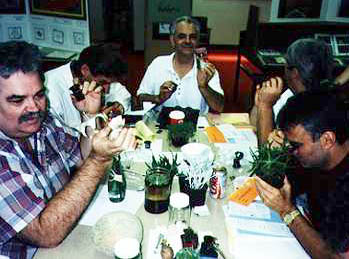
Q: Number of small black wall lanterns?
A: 0